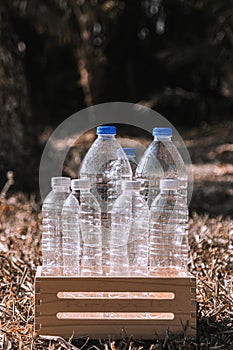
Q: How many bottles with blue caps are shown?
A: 3